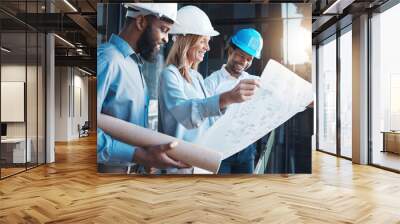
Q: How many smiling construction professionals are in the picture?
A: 3